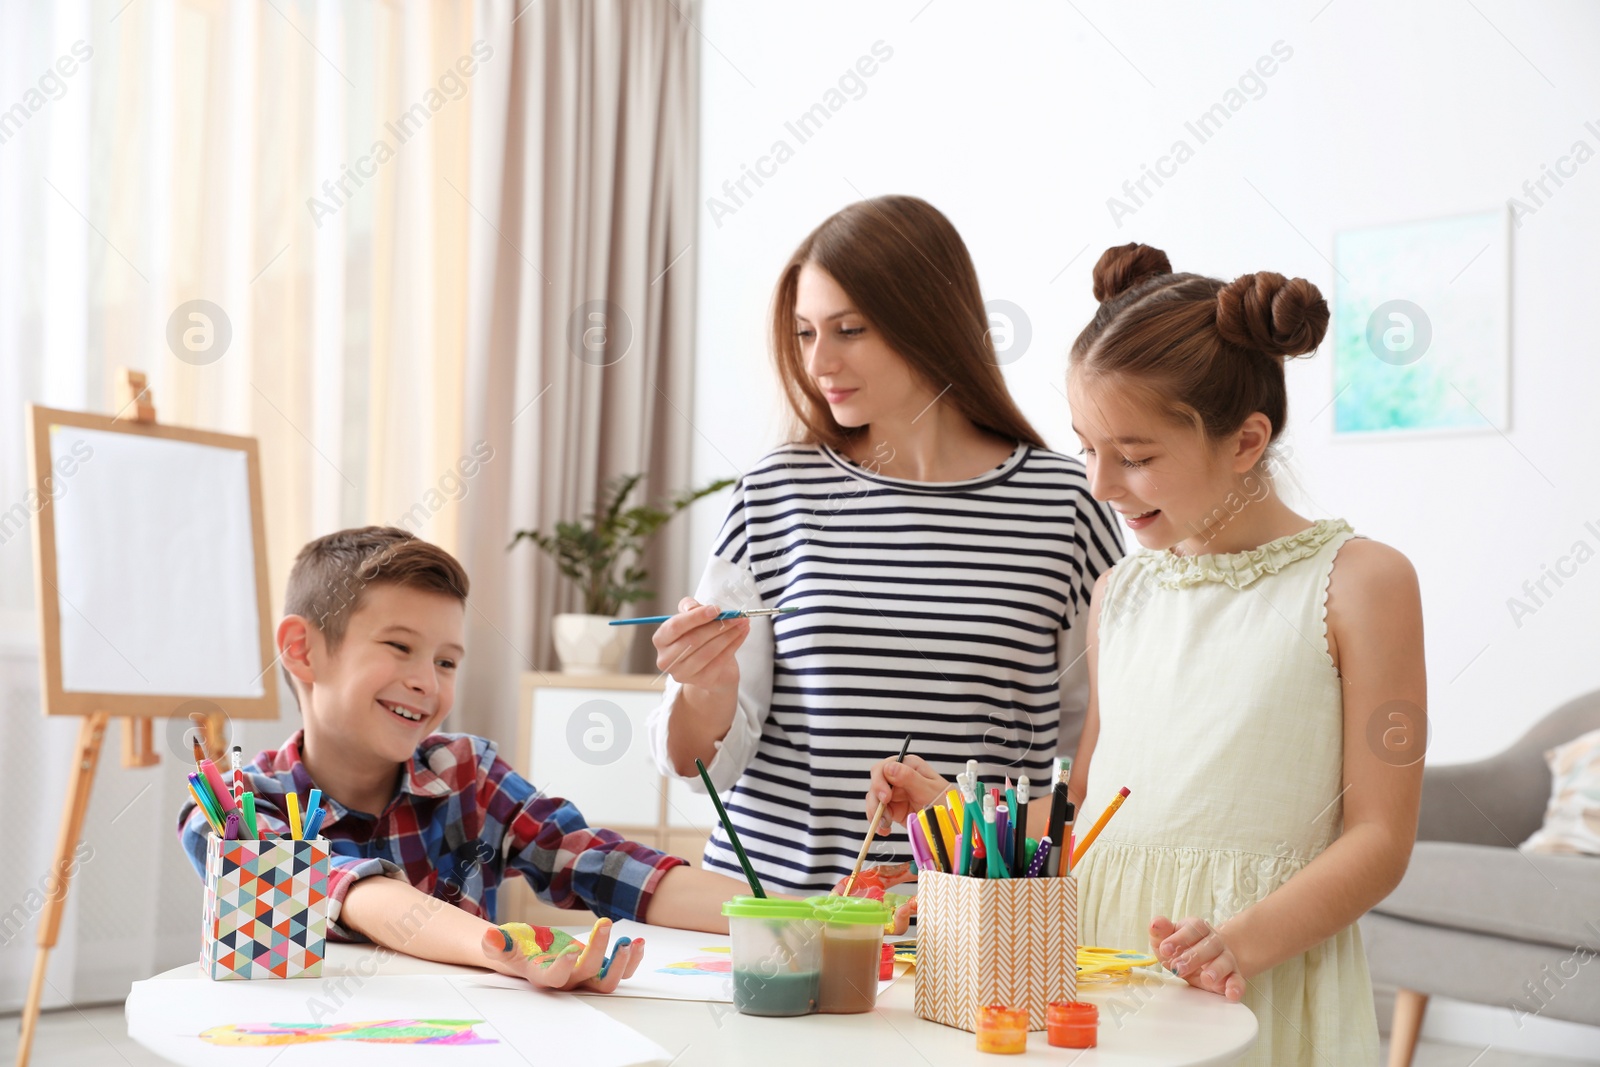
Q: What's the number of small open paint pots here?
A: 3